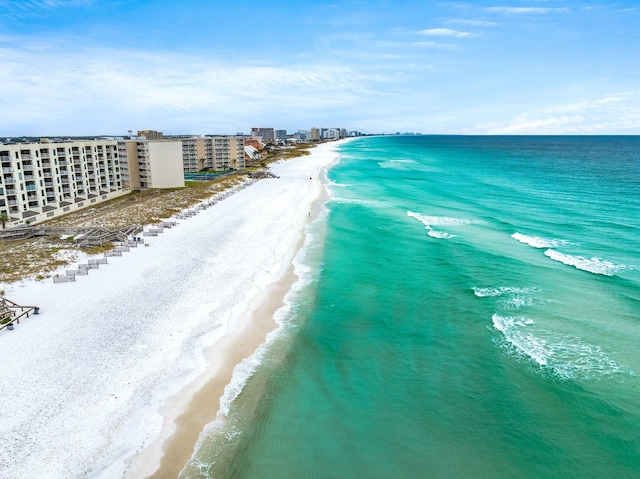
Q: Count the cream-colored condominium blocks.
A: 3